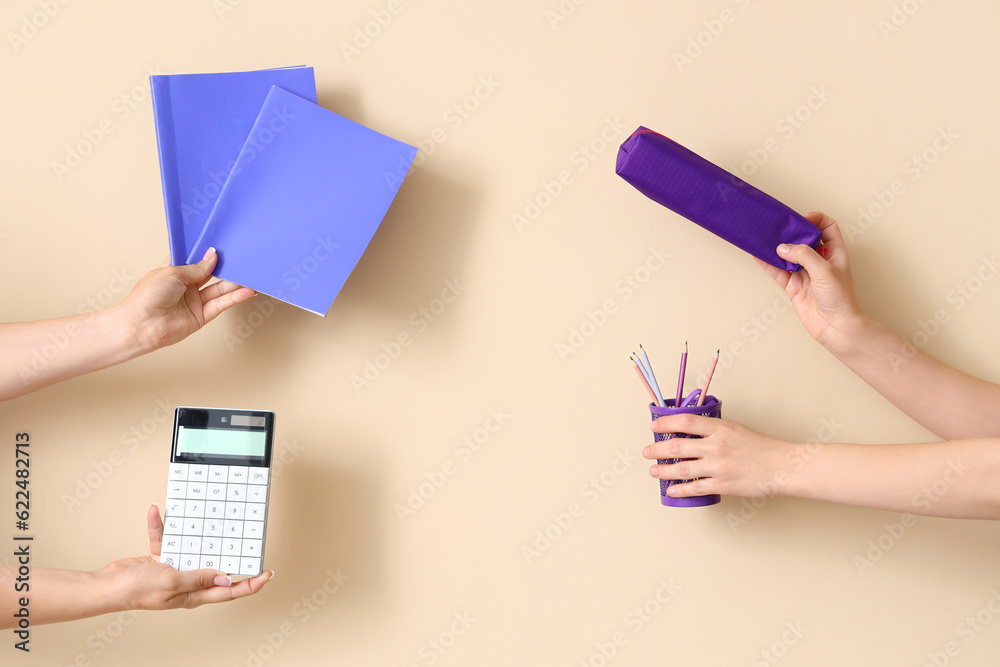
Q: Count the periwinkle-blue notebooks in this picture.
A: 2